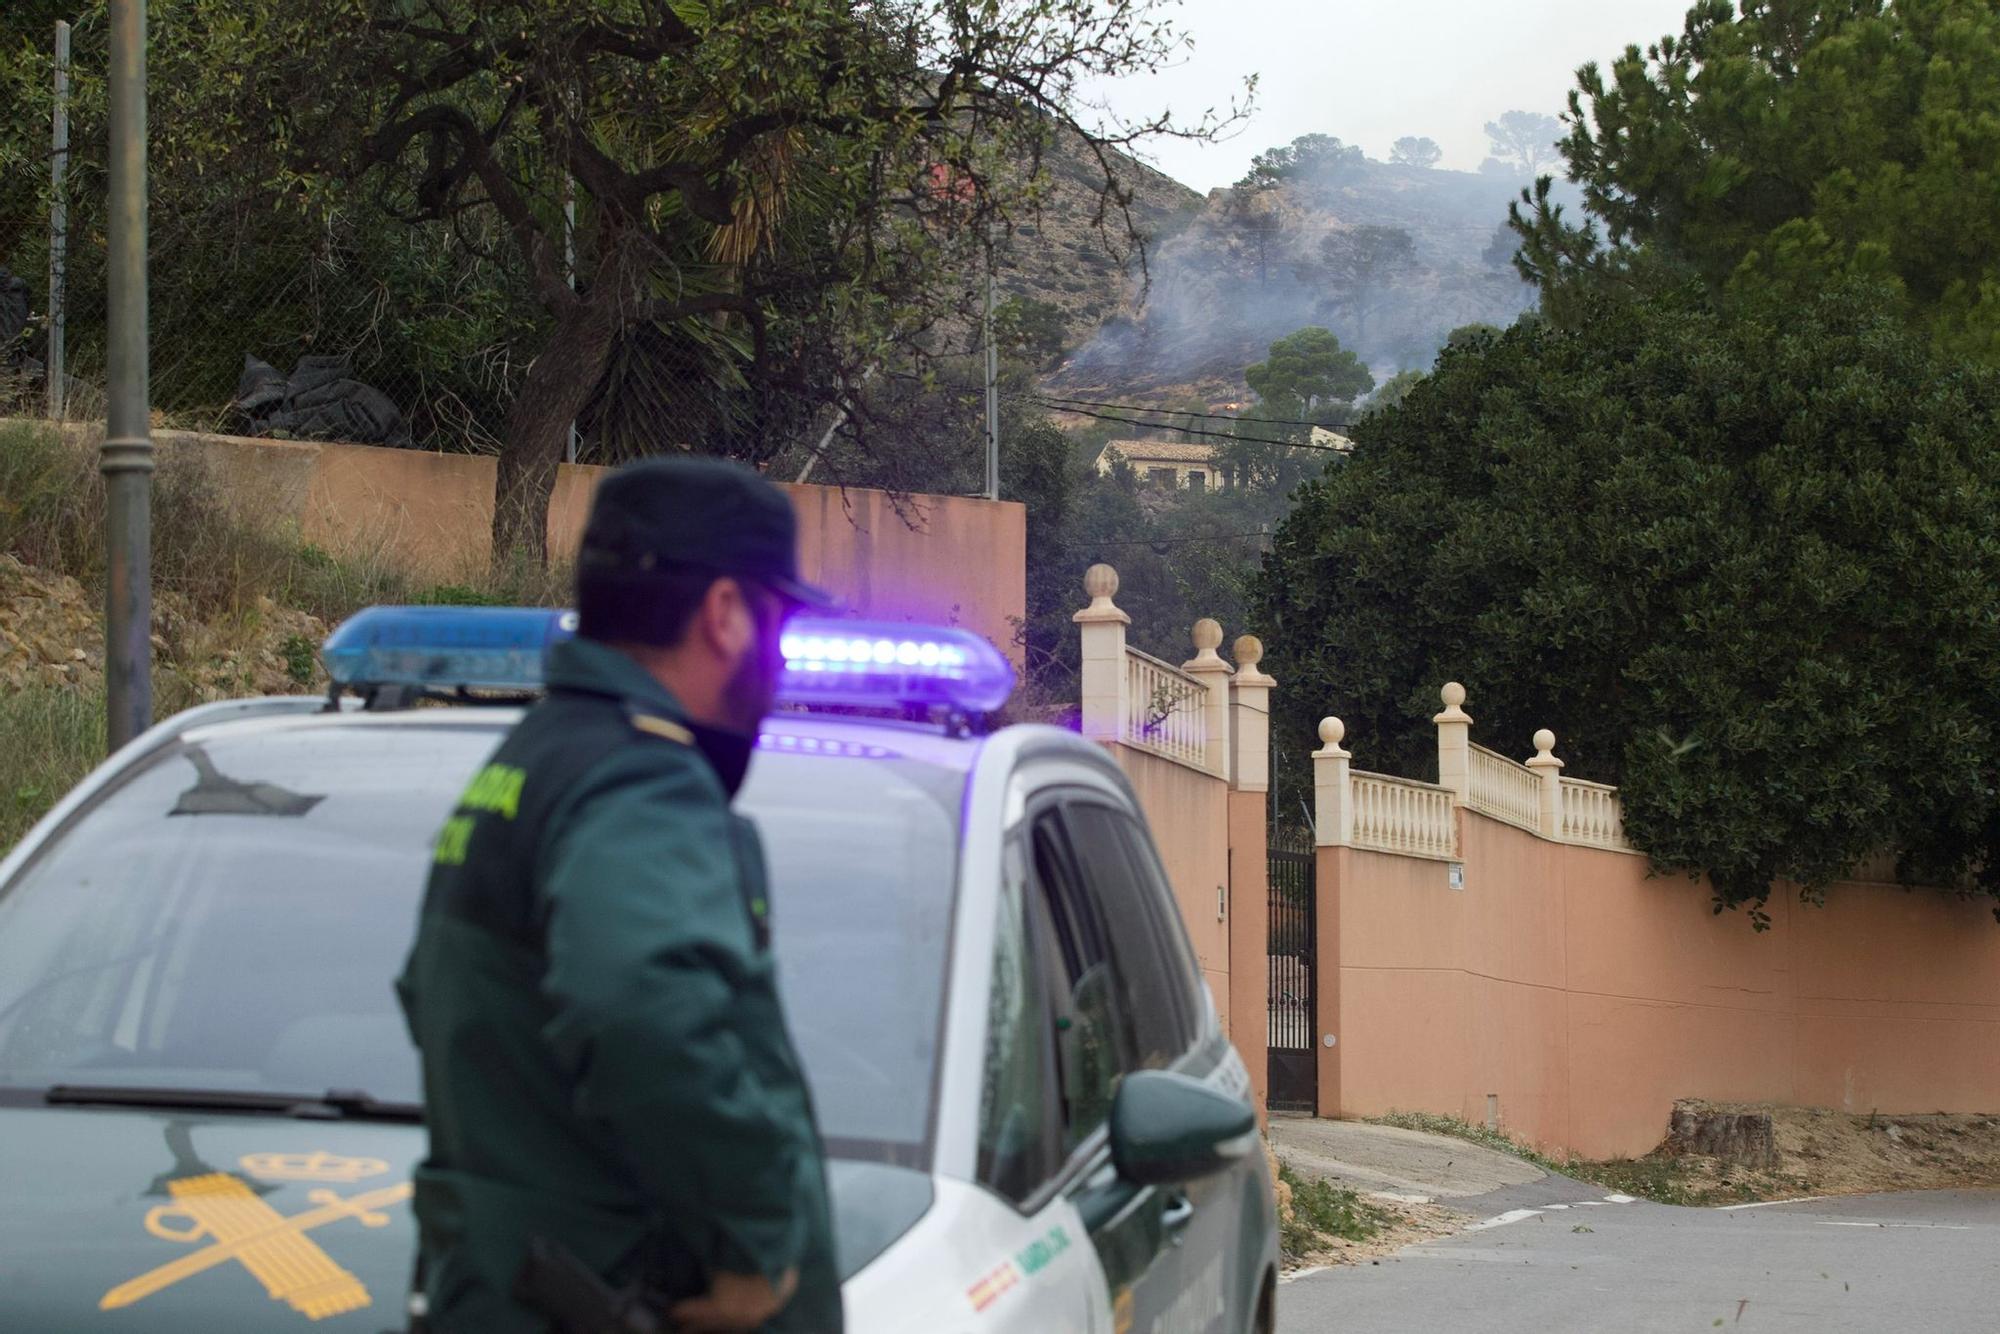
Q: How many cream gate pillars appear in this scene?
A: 6